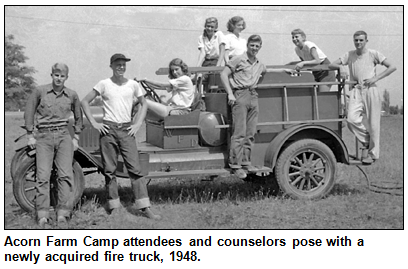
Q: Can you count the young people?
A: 8